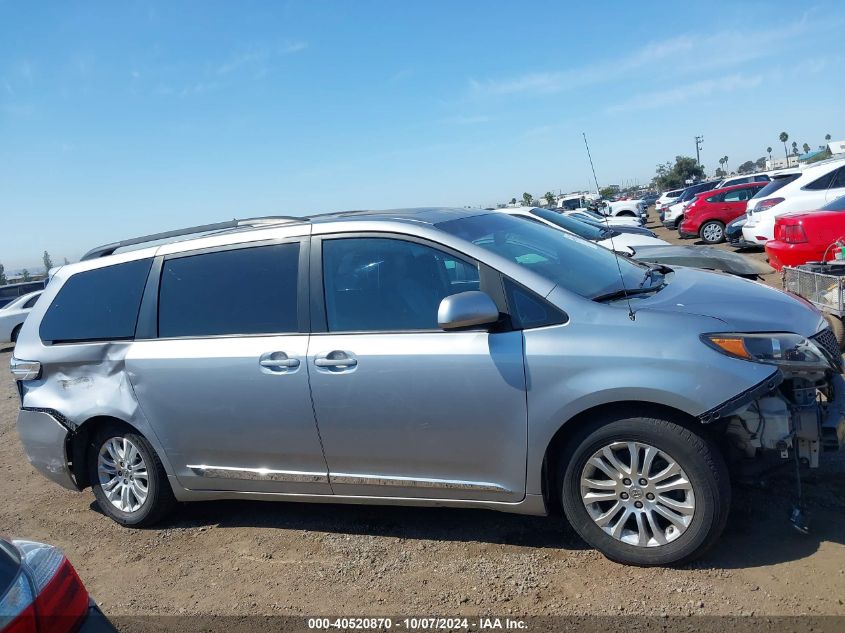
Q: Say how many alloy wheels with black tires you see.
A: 3